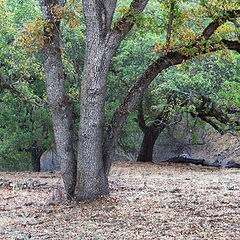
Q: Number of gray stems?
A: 3